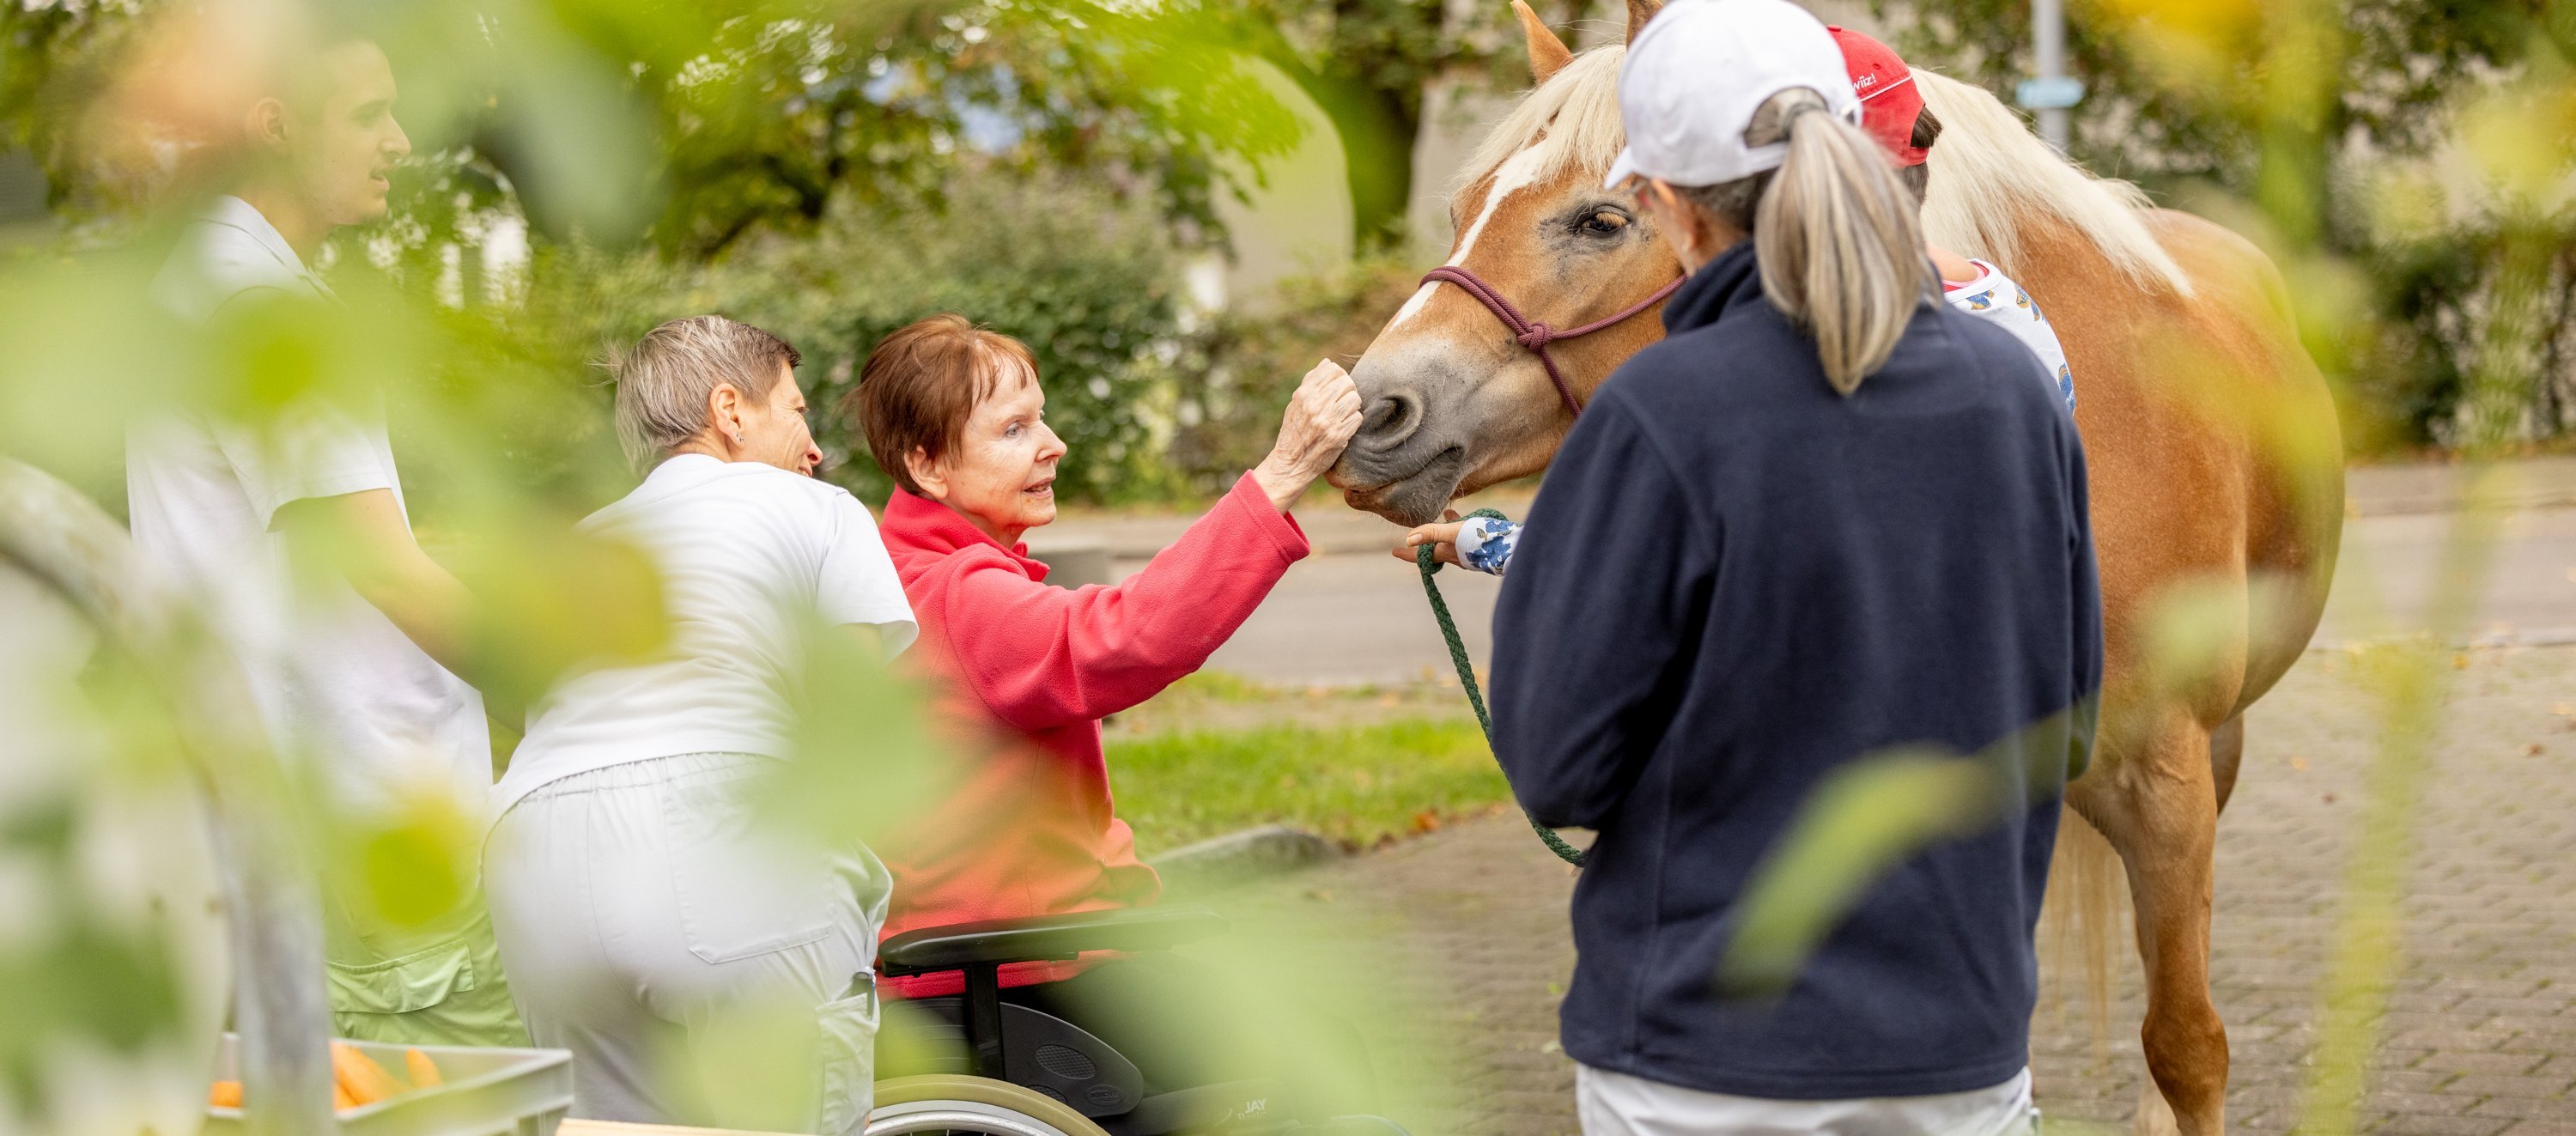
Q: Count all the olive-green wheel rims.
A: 1